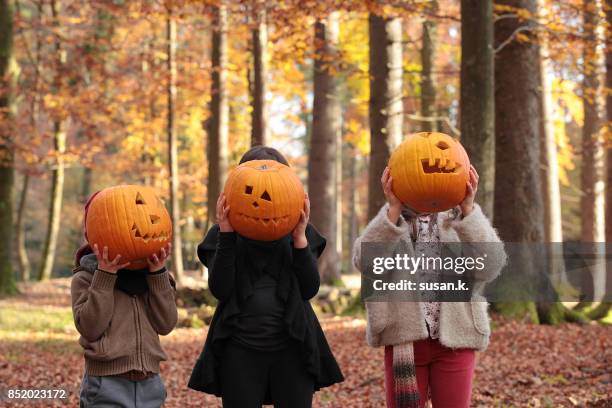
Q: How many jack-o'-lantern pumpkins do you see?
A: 3